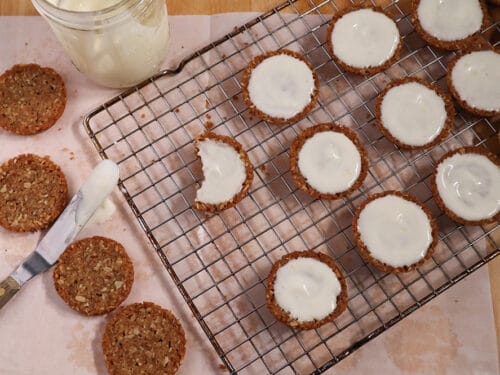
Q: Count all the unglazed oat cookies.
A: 4